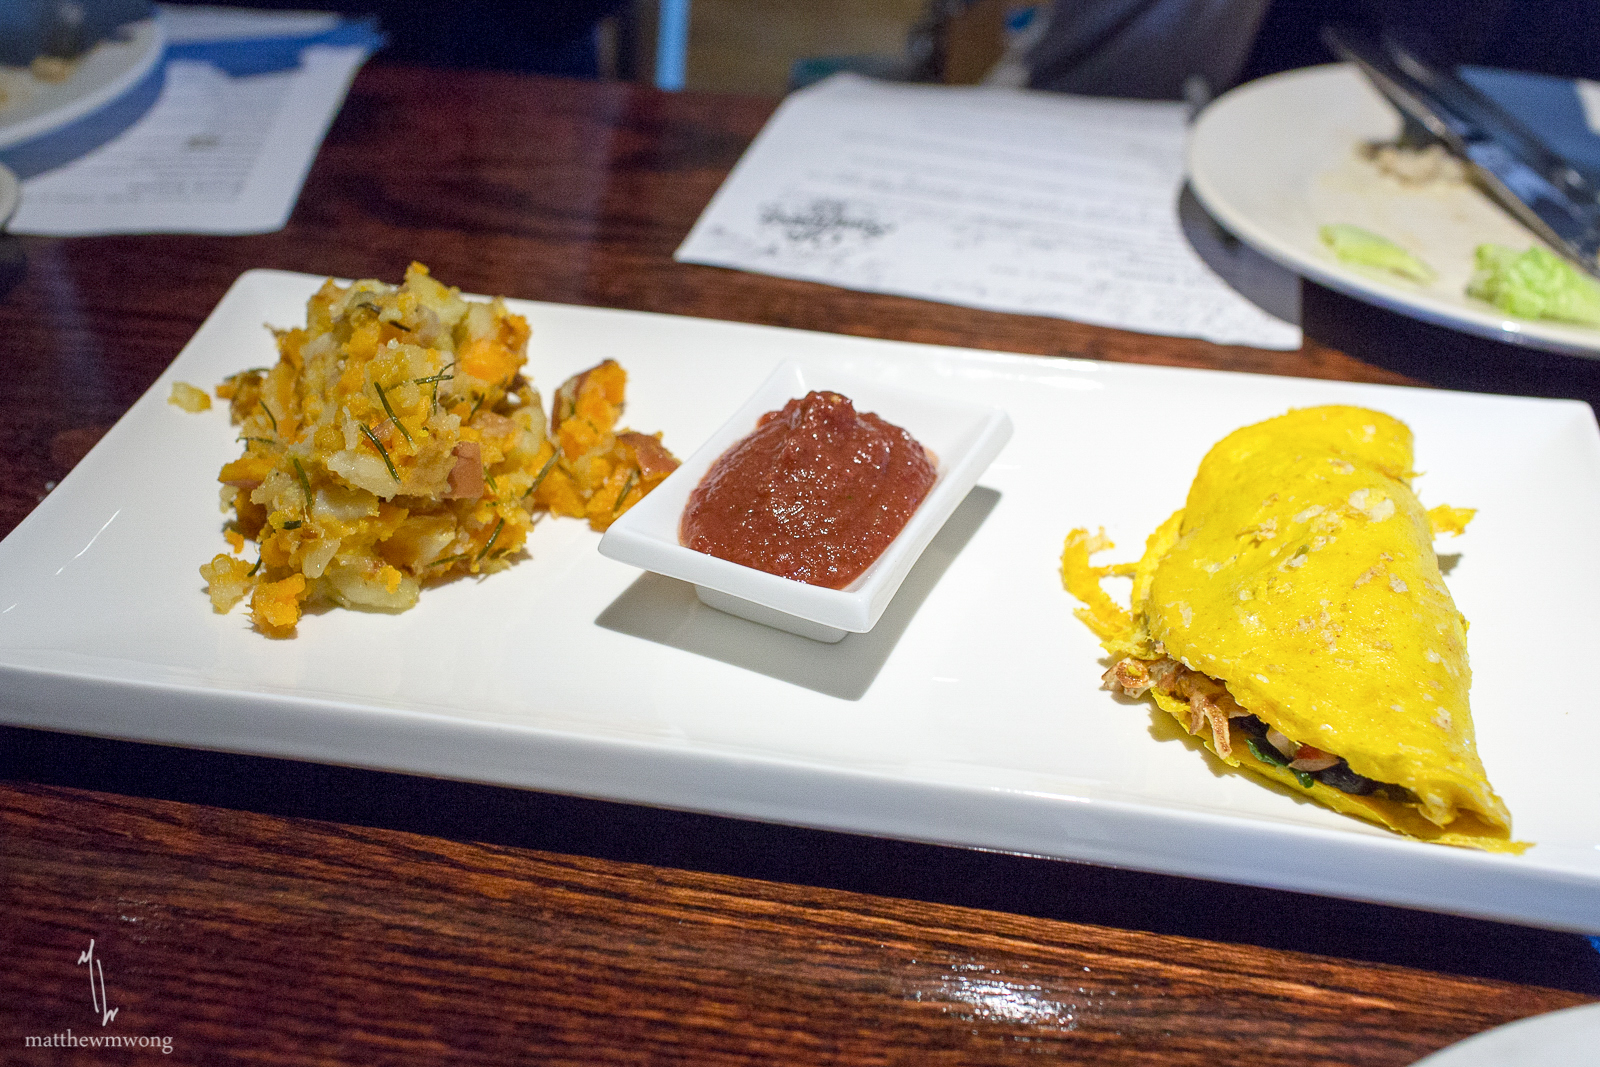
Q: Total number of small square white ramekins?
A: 1